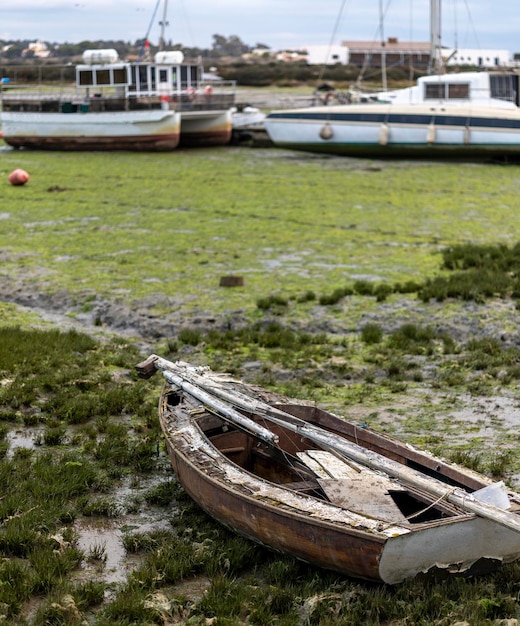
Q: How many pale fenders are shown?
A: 4